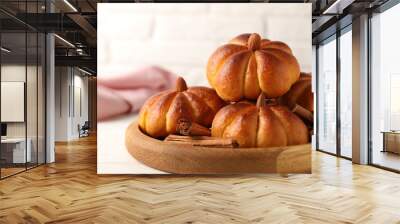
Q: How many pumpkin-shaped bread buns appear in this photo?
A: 4